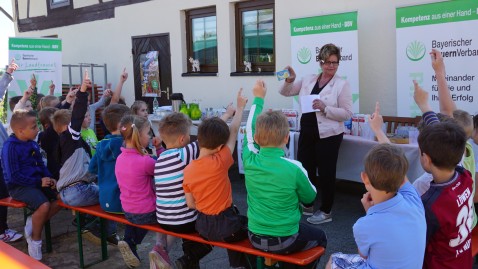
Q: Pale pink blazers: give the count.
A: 1